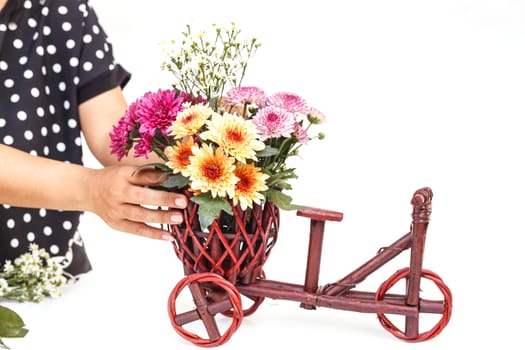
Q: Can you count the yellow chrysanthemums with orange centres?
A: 5